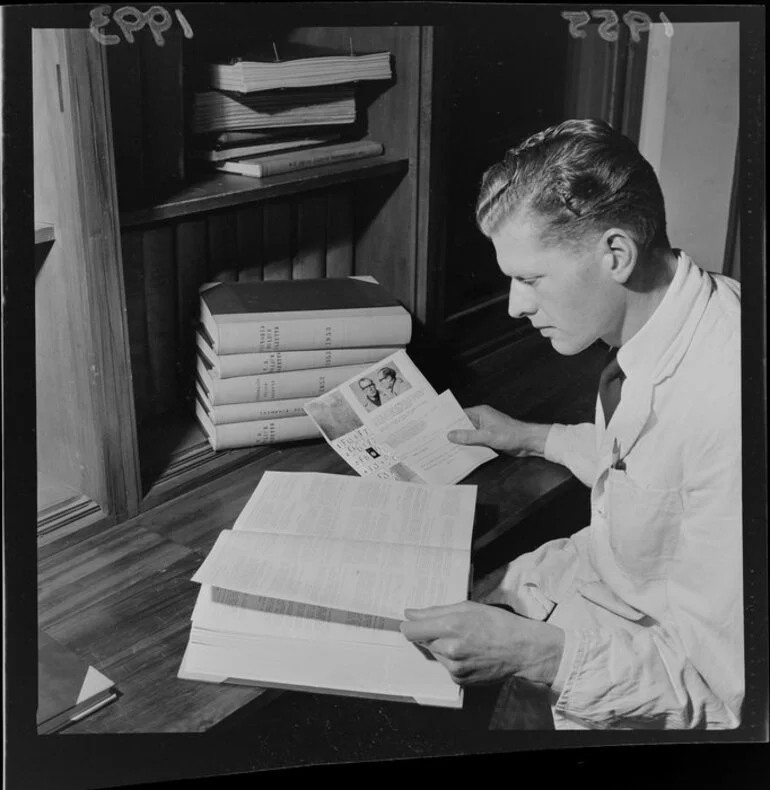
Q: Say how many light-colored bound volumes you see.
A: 5